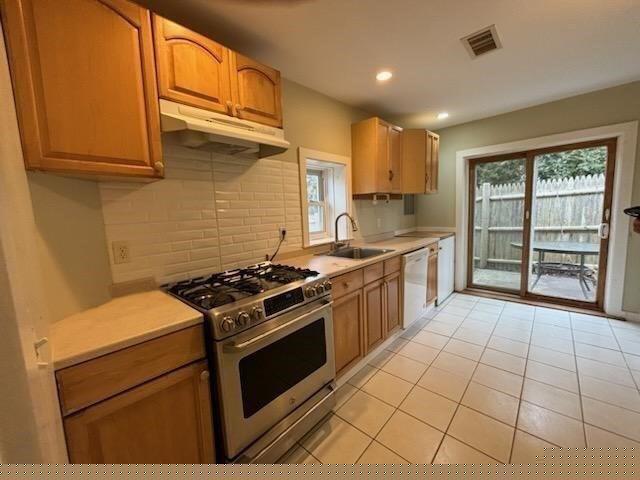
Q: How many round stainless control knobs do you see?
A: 6